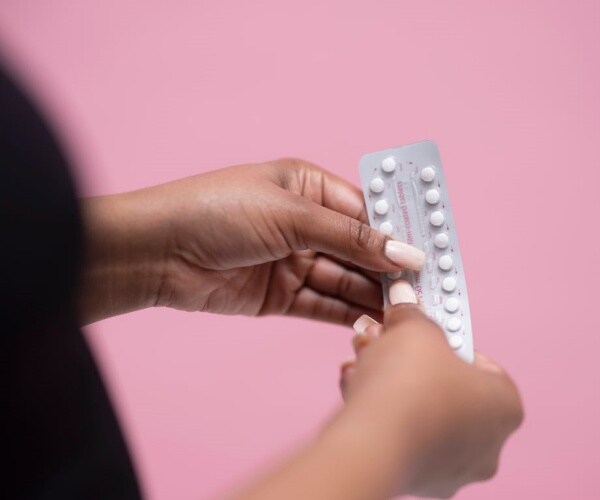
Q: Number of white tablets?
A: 14